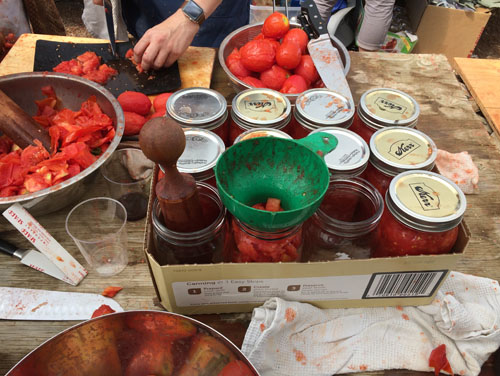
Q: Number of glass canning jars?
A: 12